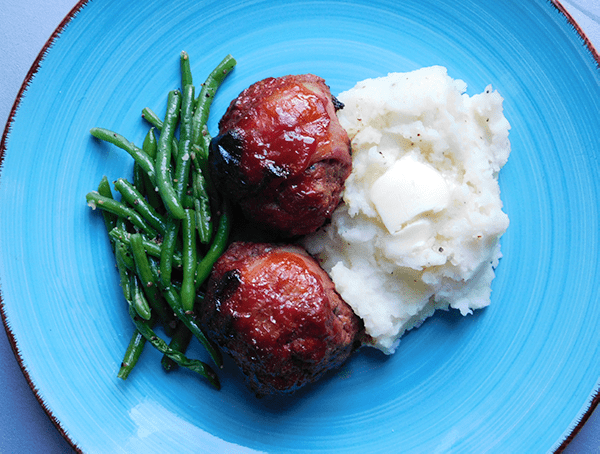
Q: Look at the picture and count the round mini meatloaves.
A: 2